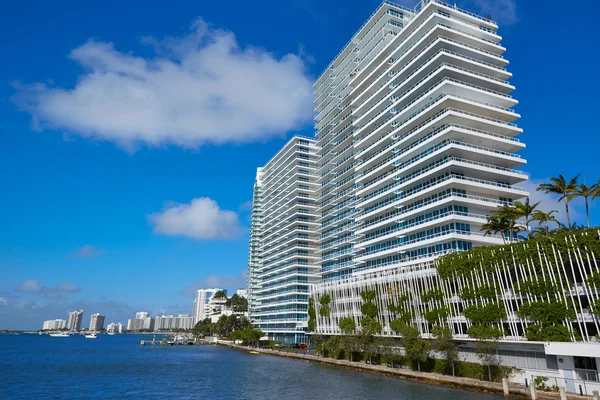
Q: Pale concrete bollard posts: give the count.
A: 4